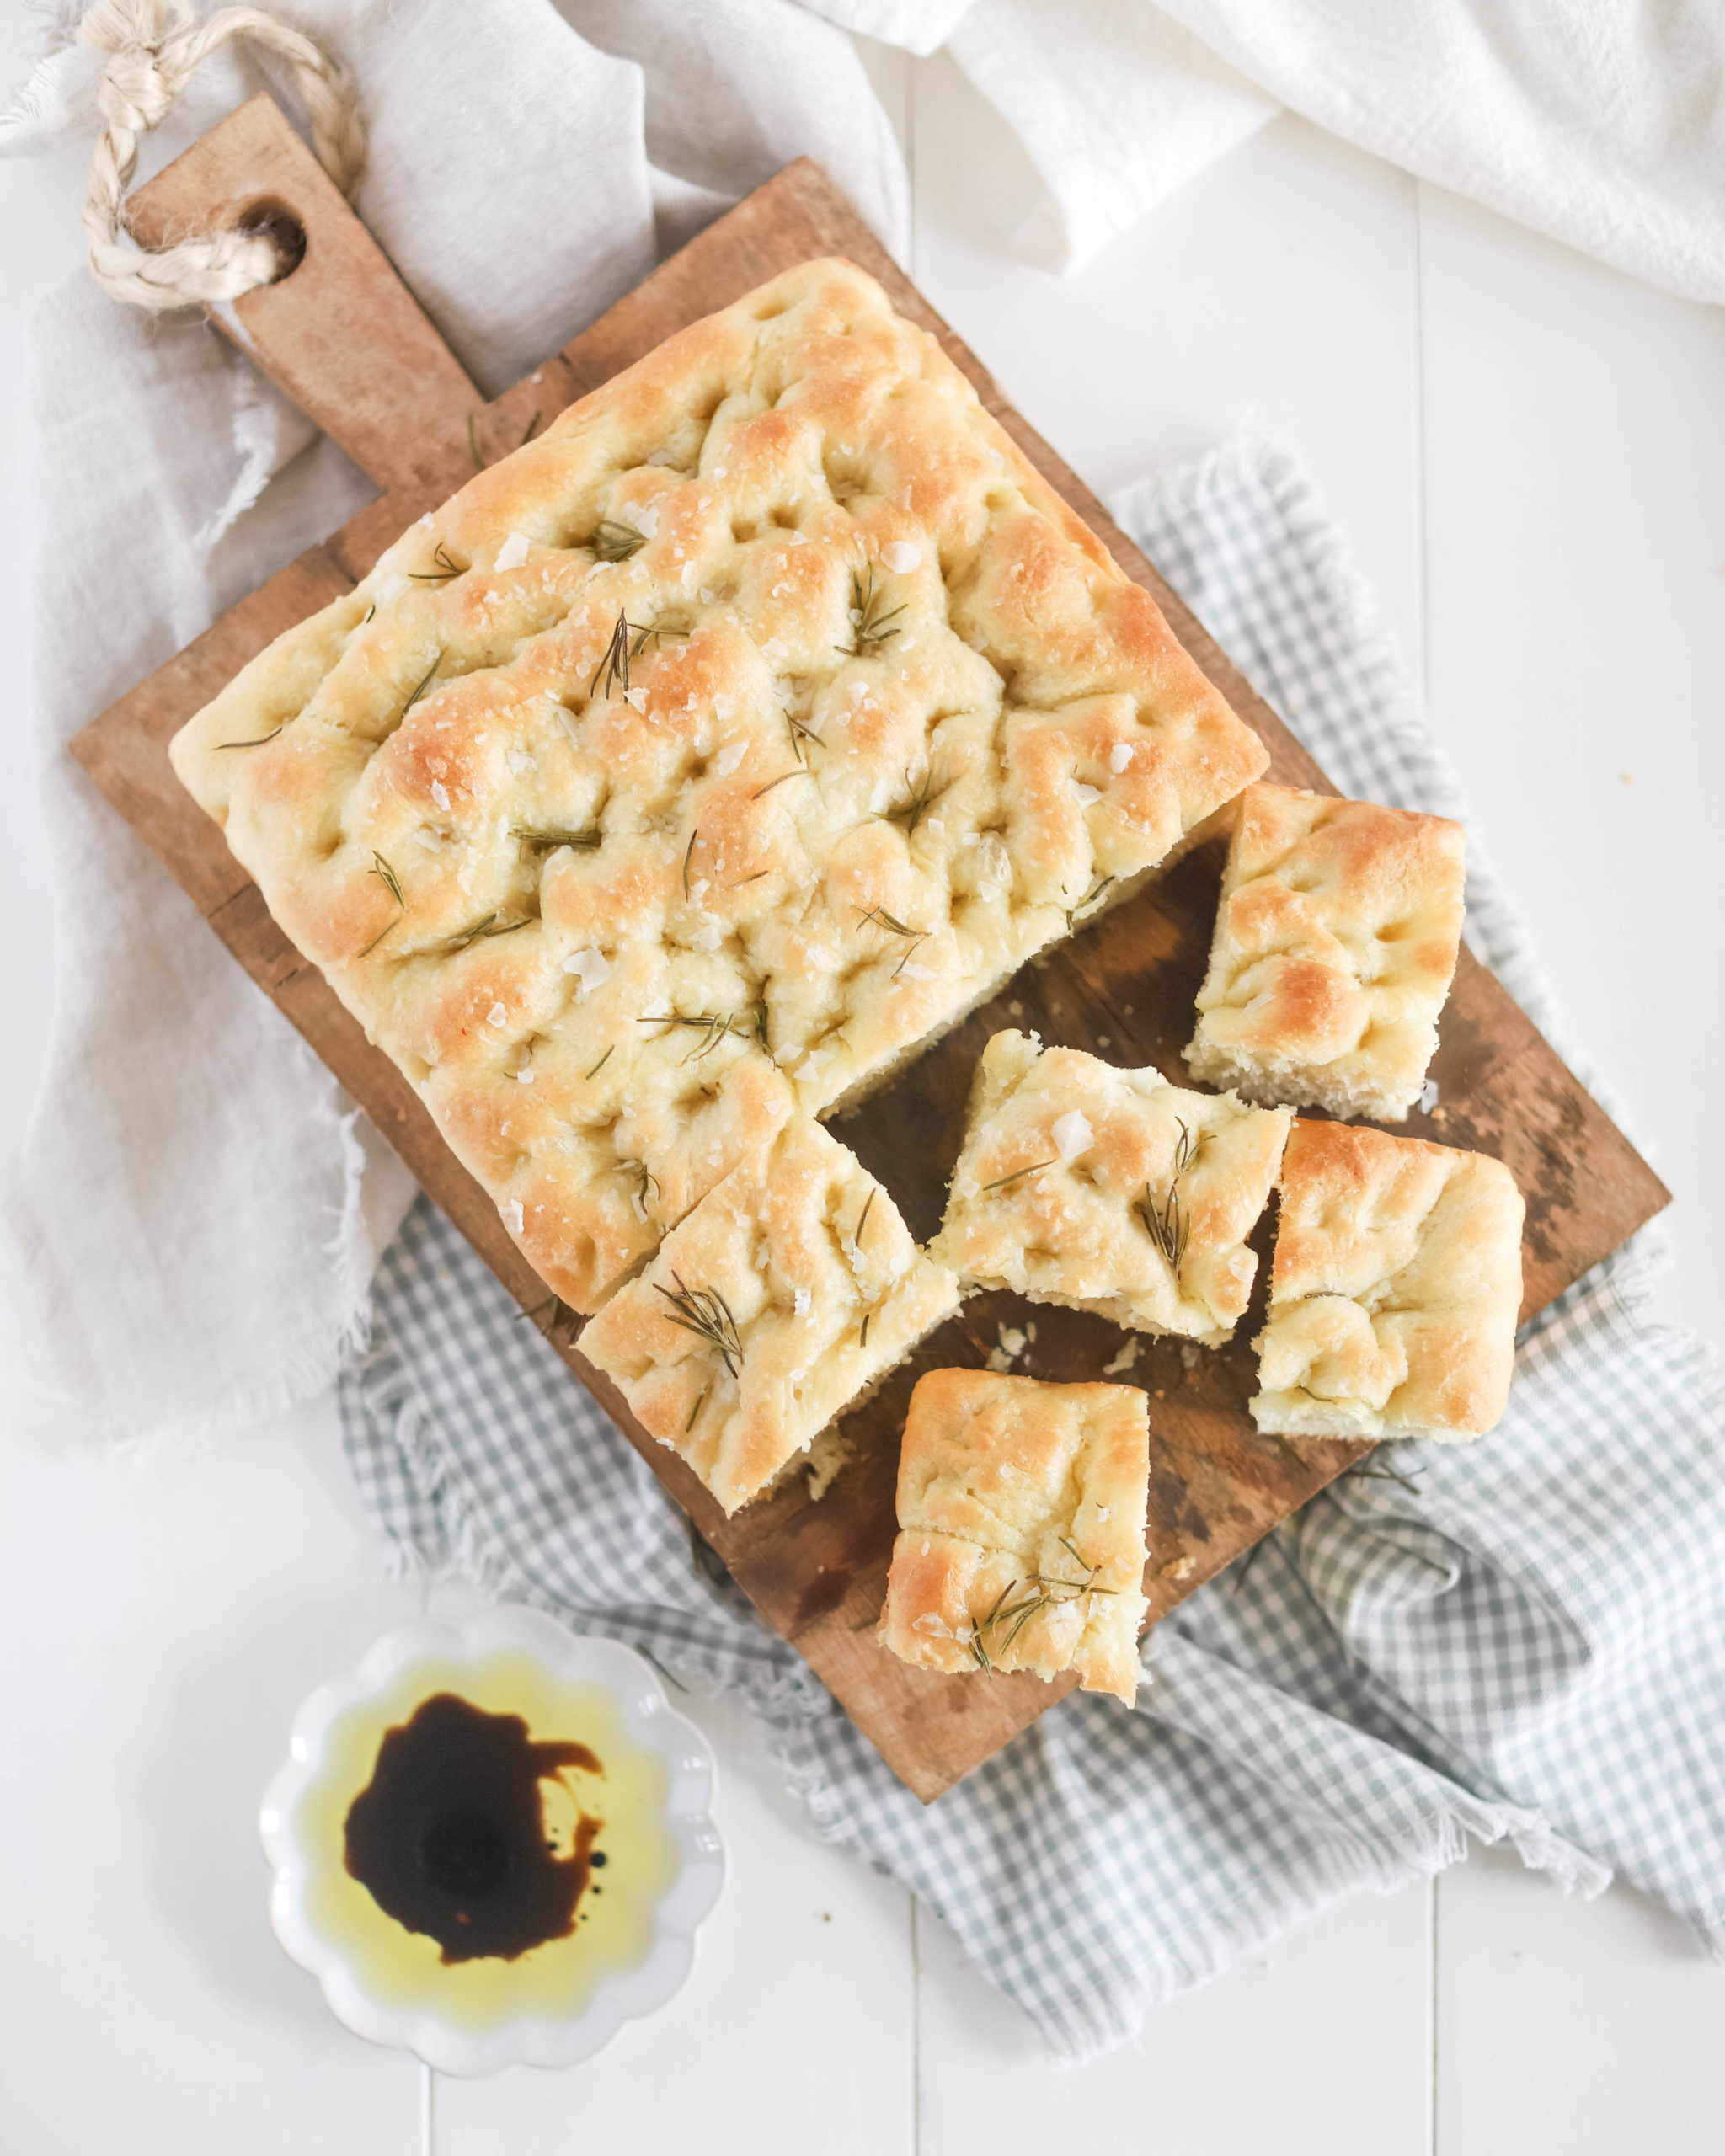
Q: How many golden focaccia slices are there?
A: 5